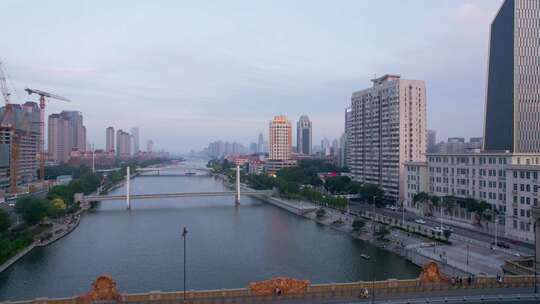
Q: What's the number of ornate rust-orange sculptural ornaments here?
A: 3